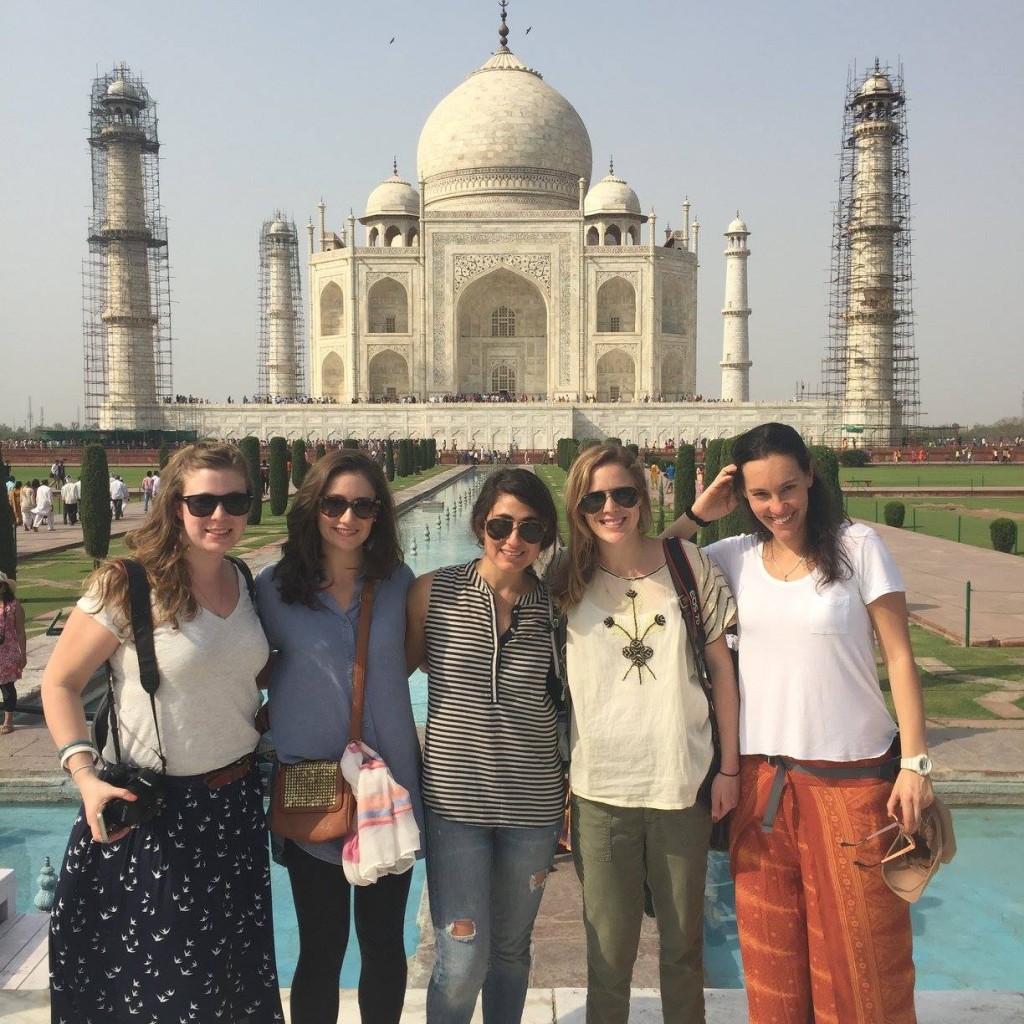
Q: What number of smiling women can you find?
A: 5